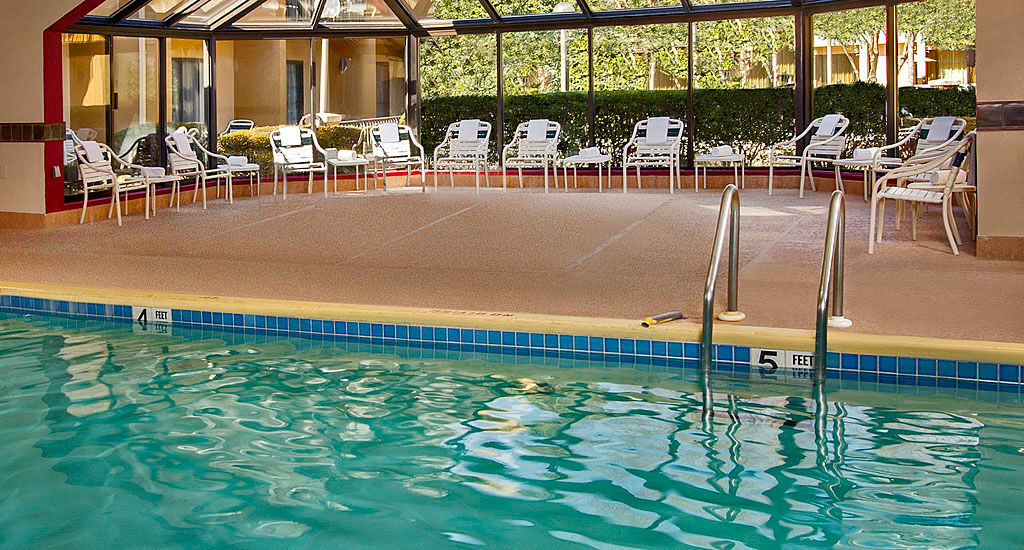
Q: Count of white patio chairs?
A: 11